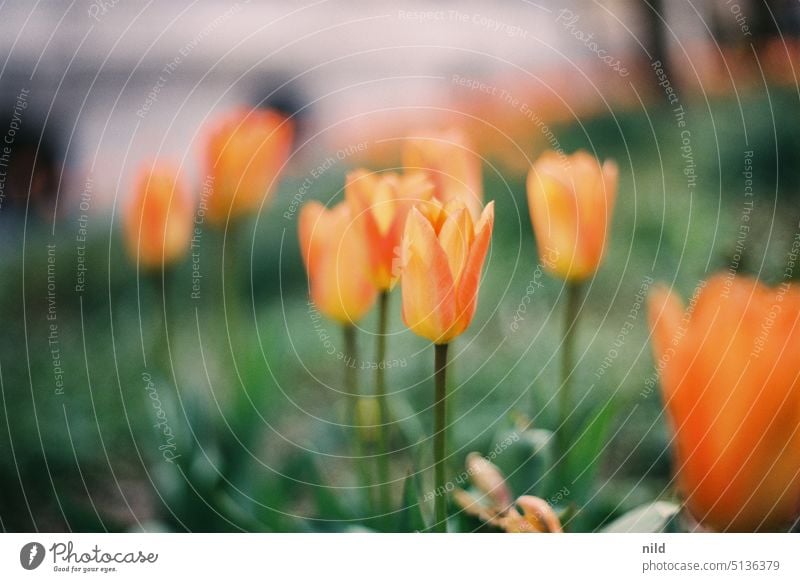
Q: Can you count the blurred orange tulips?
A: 7